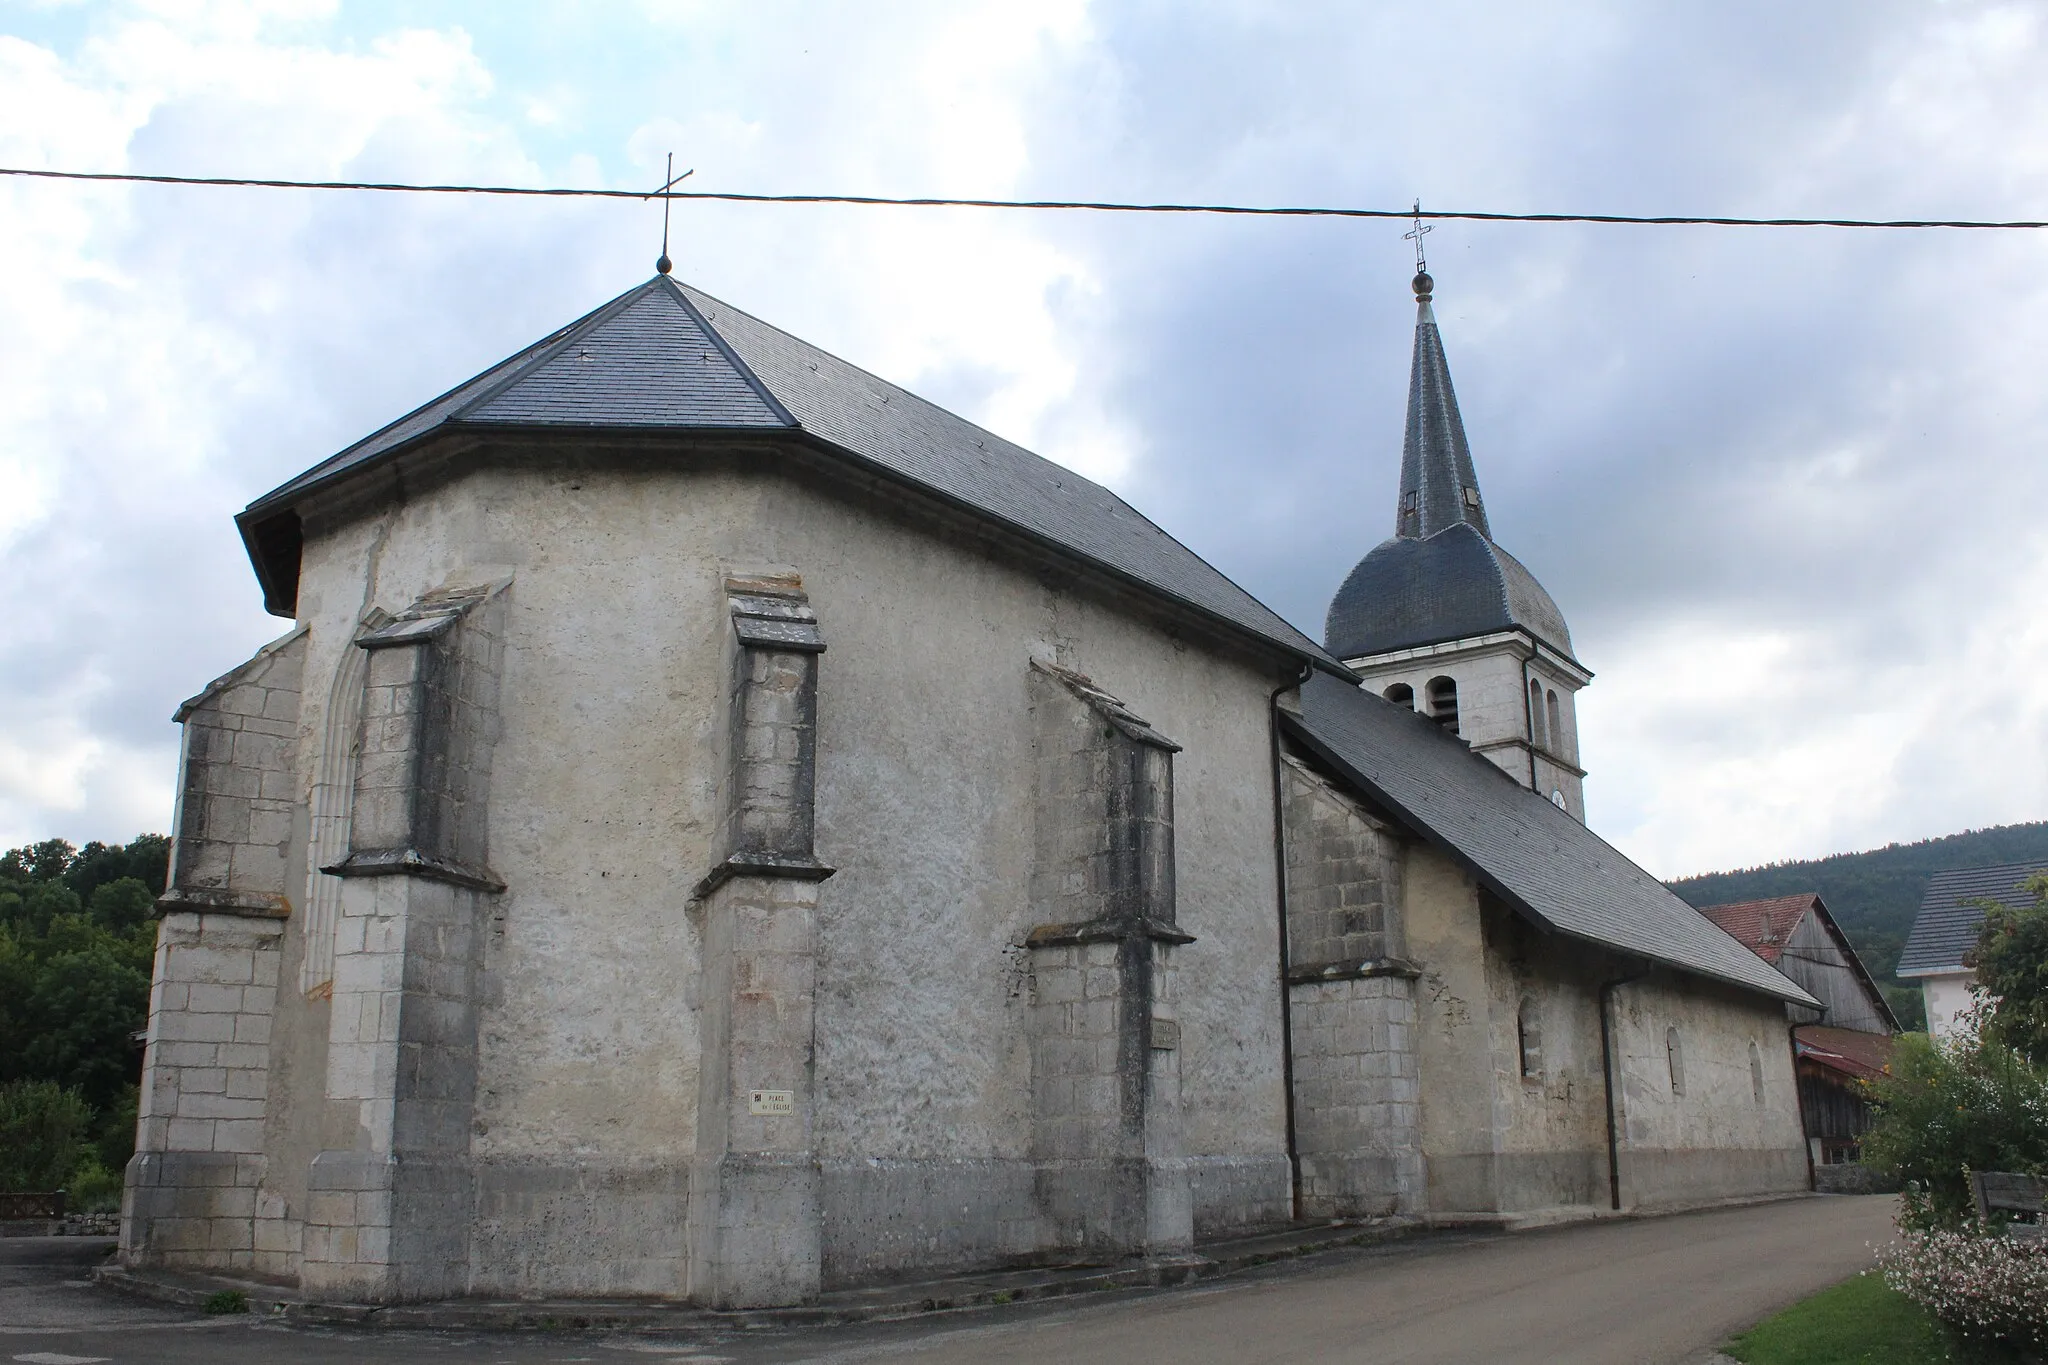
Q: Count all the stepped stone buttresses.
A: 5